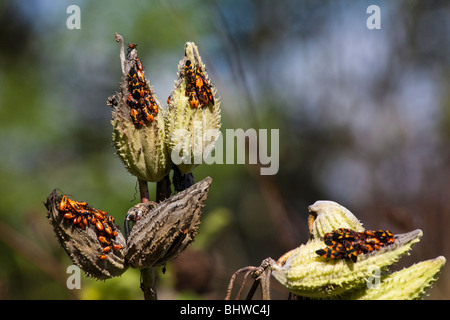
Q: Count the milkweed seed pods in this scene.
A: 7